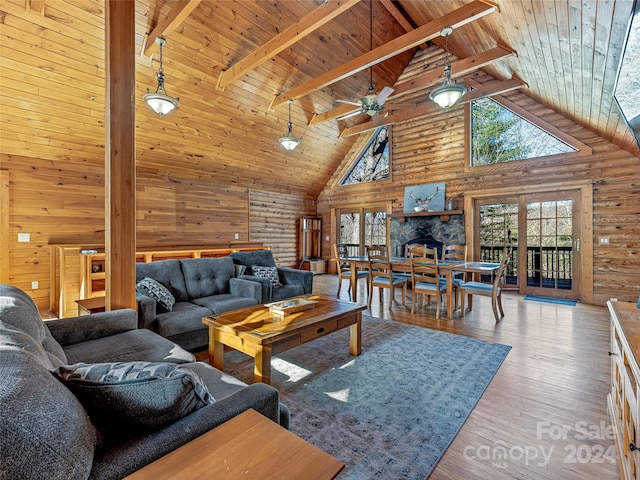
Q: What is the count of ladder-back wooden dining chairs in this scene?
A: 6